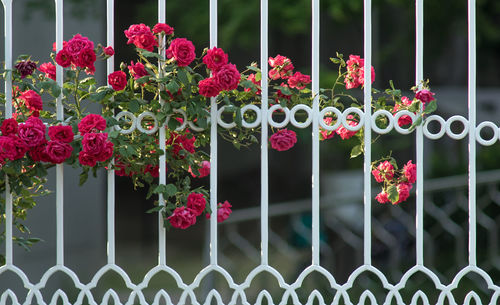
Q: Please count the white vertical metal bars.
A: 10